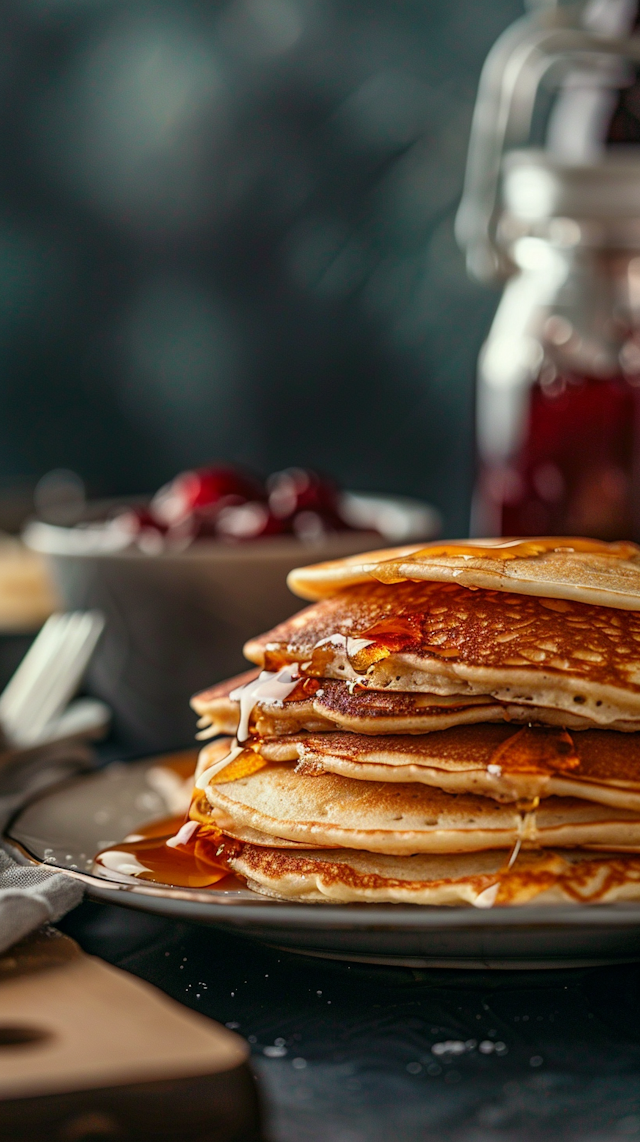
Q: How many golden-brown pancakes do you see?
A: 6